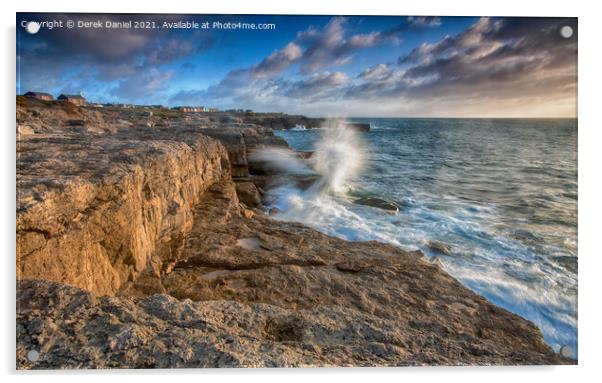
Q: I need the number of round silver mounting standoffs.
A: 4